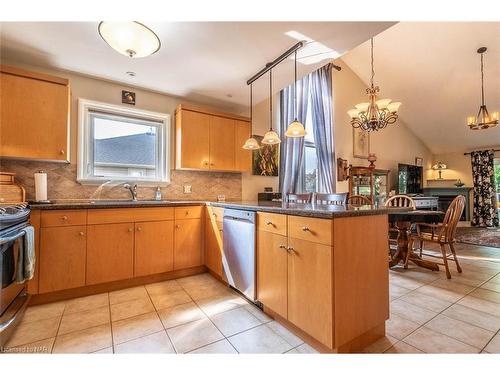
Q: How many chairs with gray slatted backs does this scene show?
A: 2